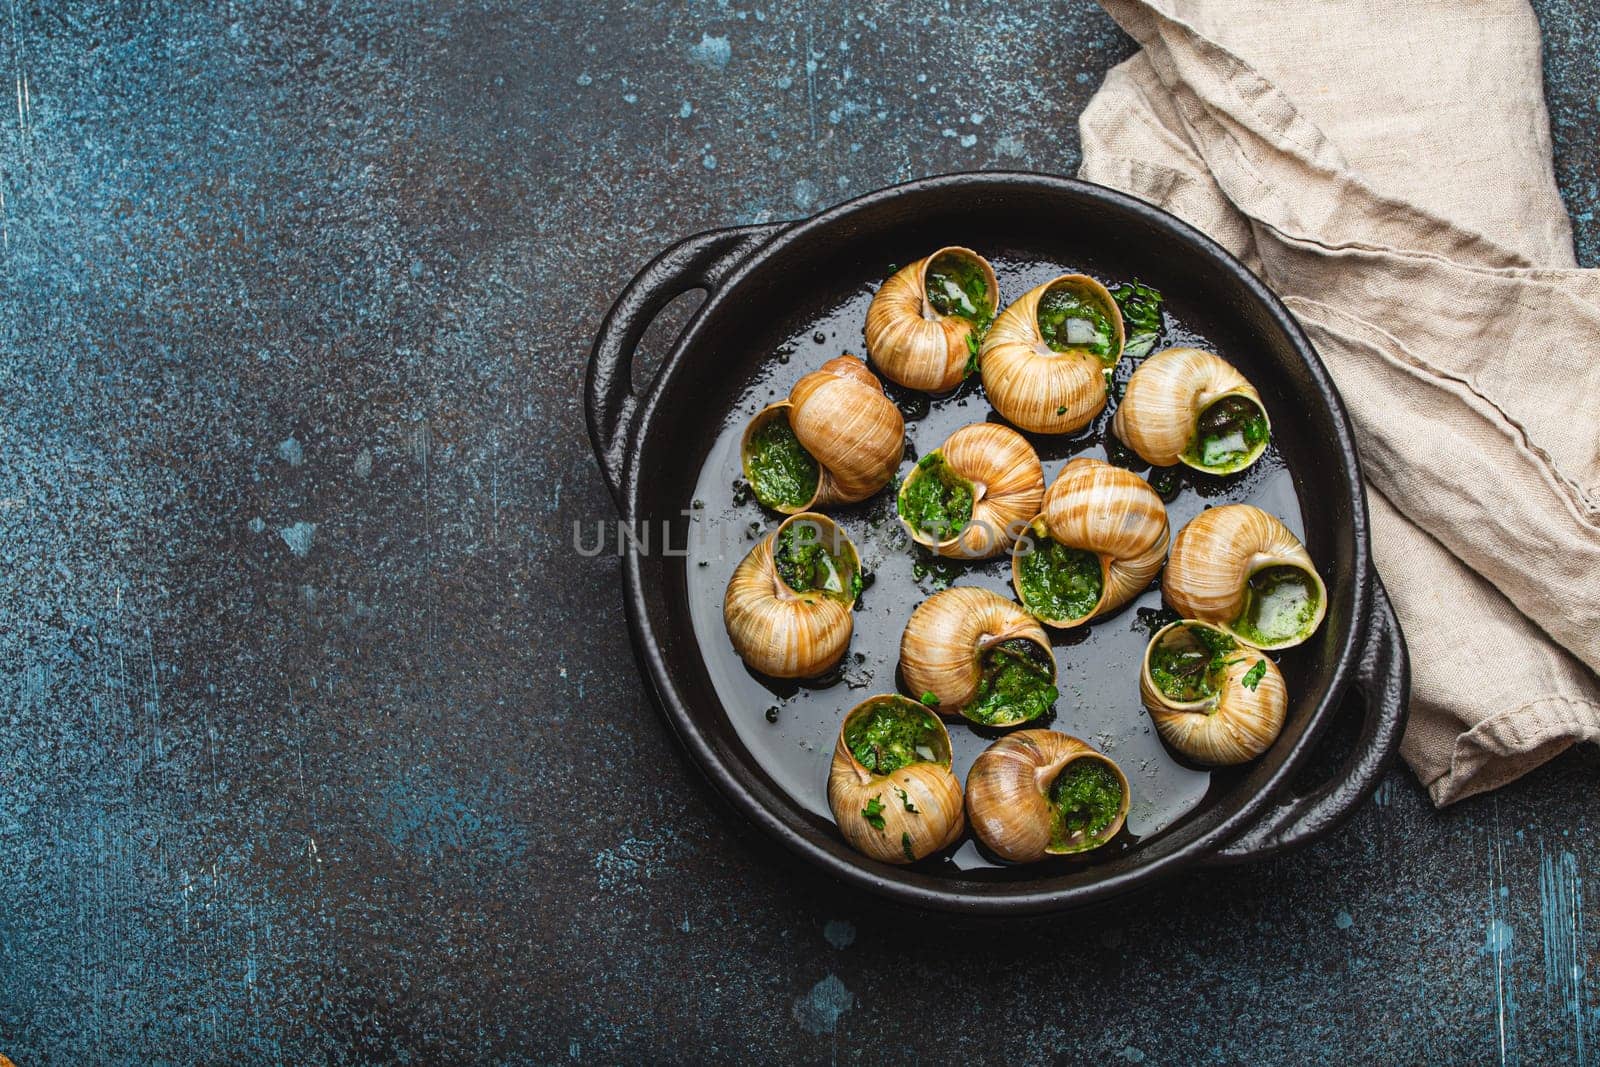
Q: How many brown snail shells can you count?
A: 12